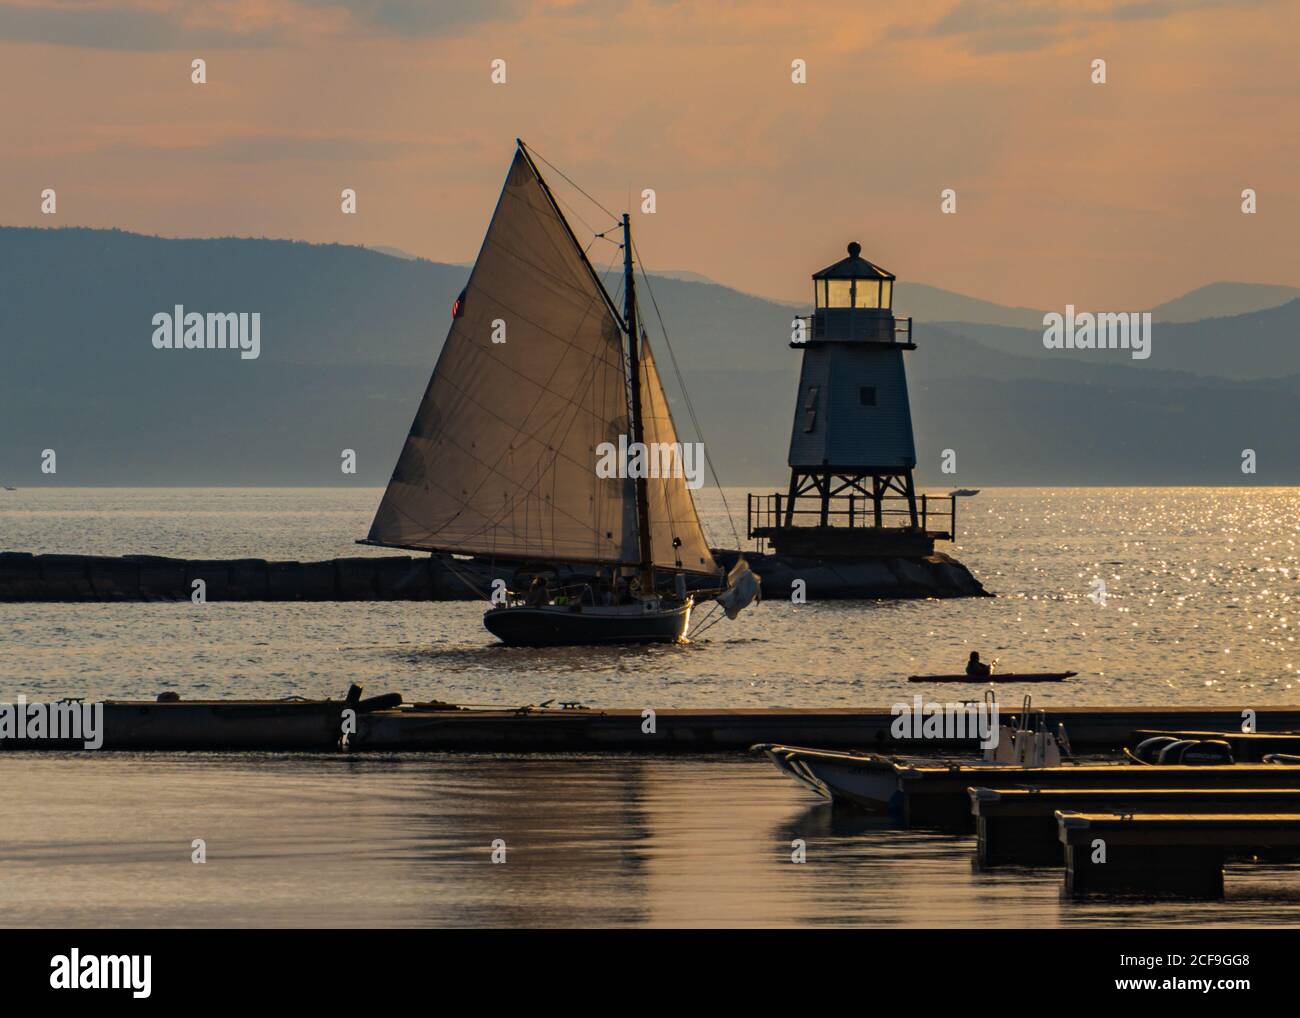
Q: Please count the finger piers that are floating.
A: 3